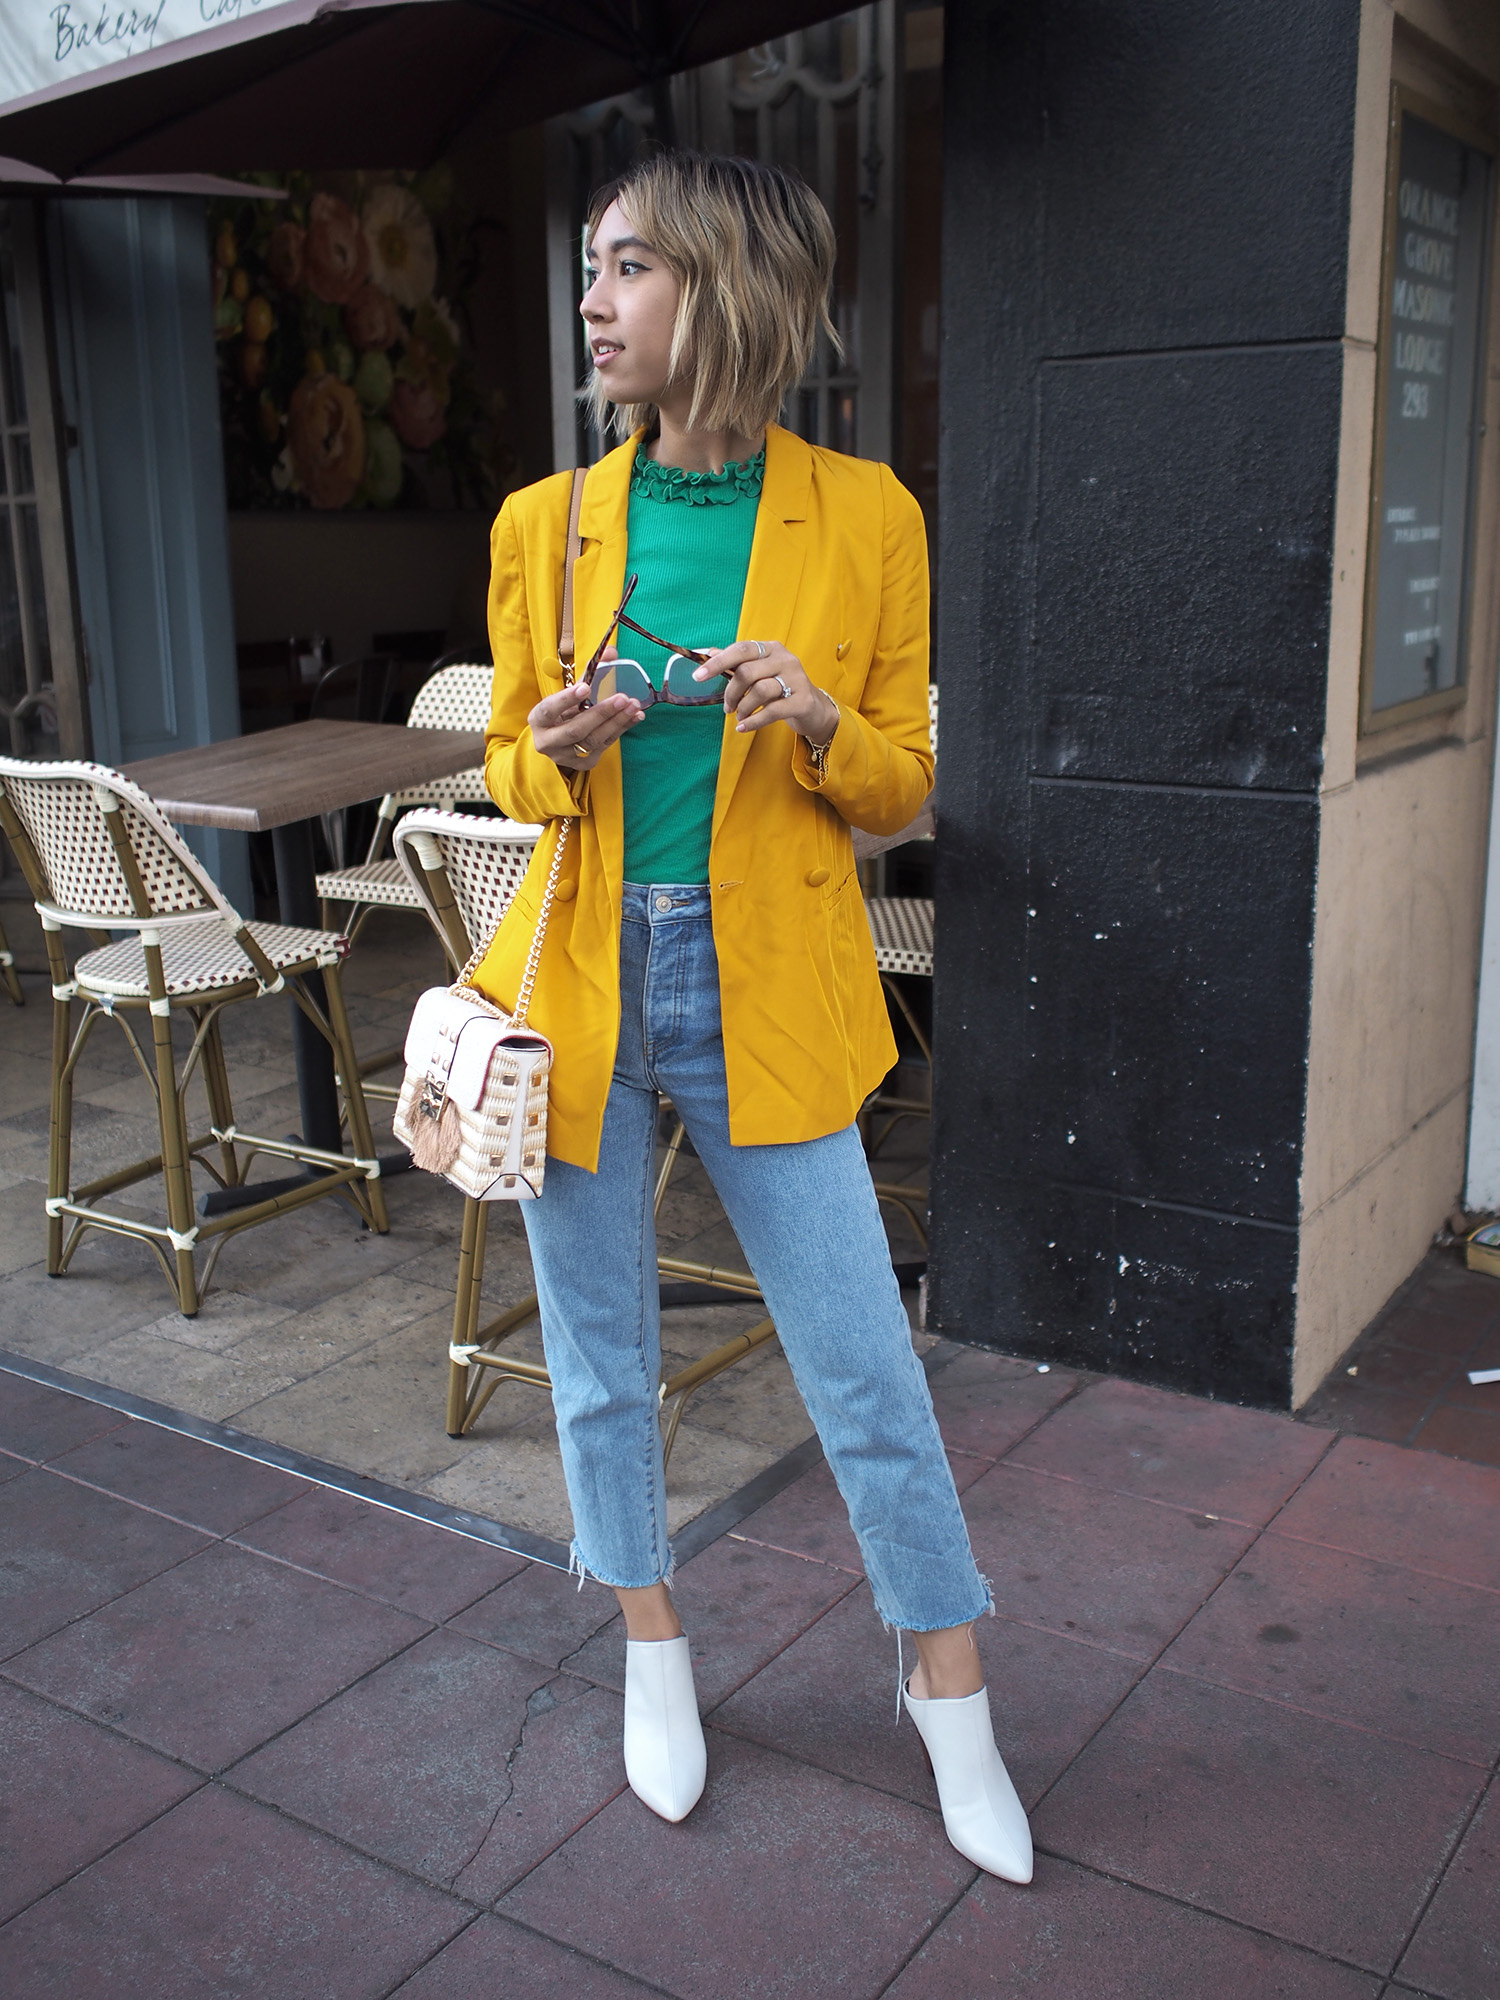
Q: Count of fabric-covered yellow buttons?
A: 4